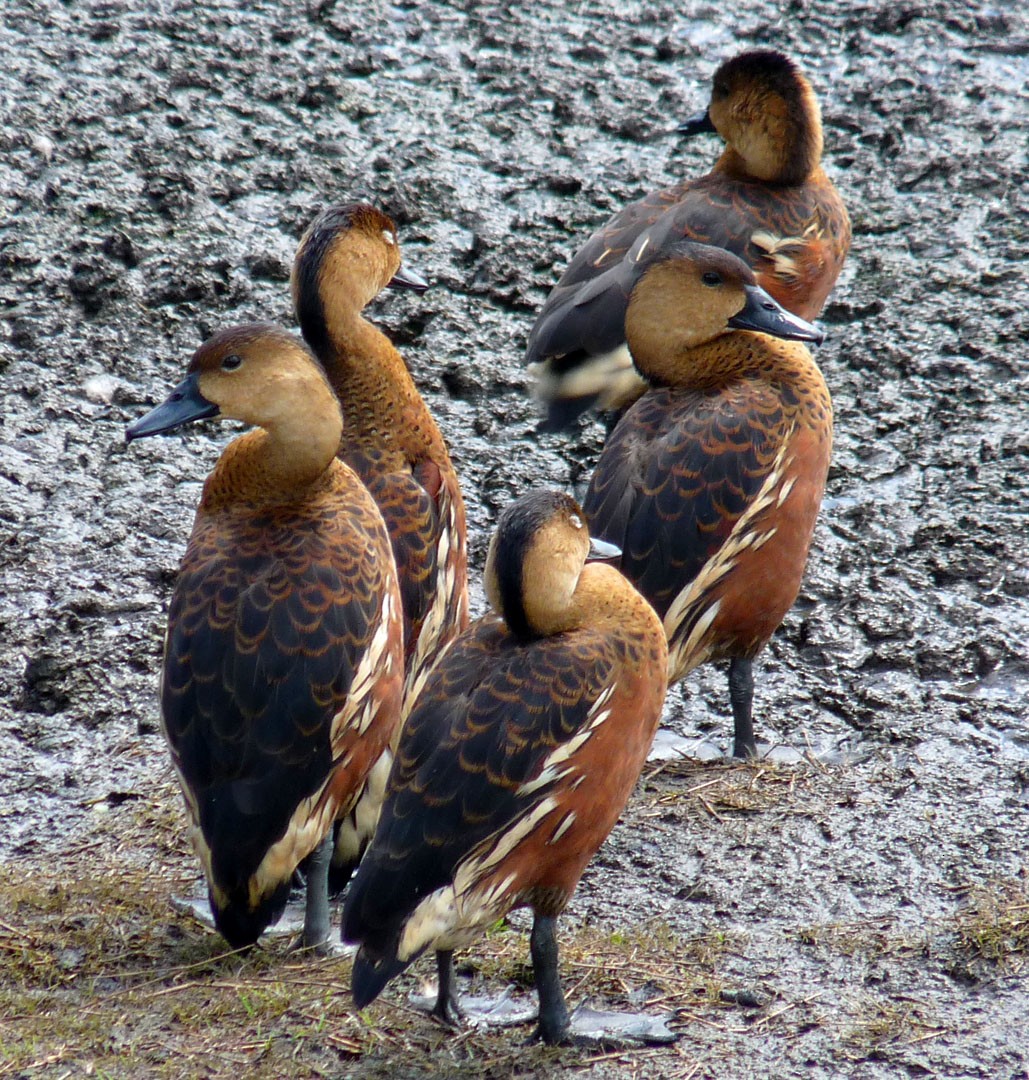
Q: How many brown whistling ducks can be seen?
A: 5